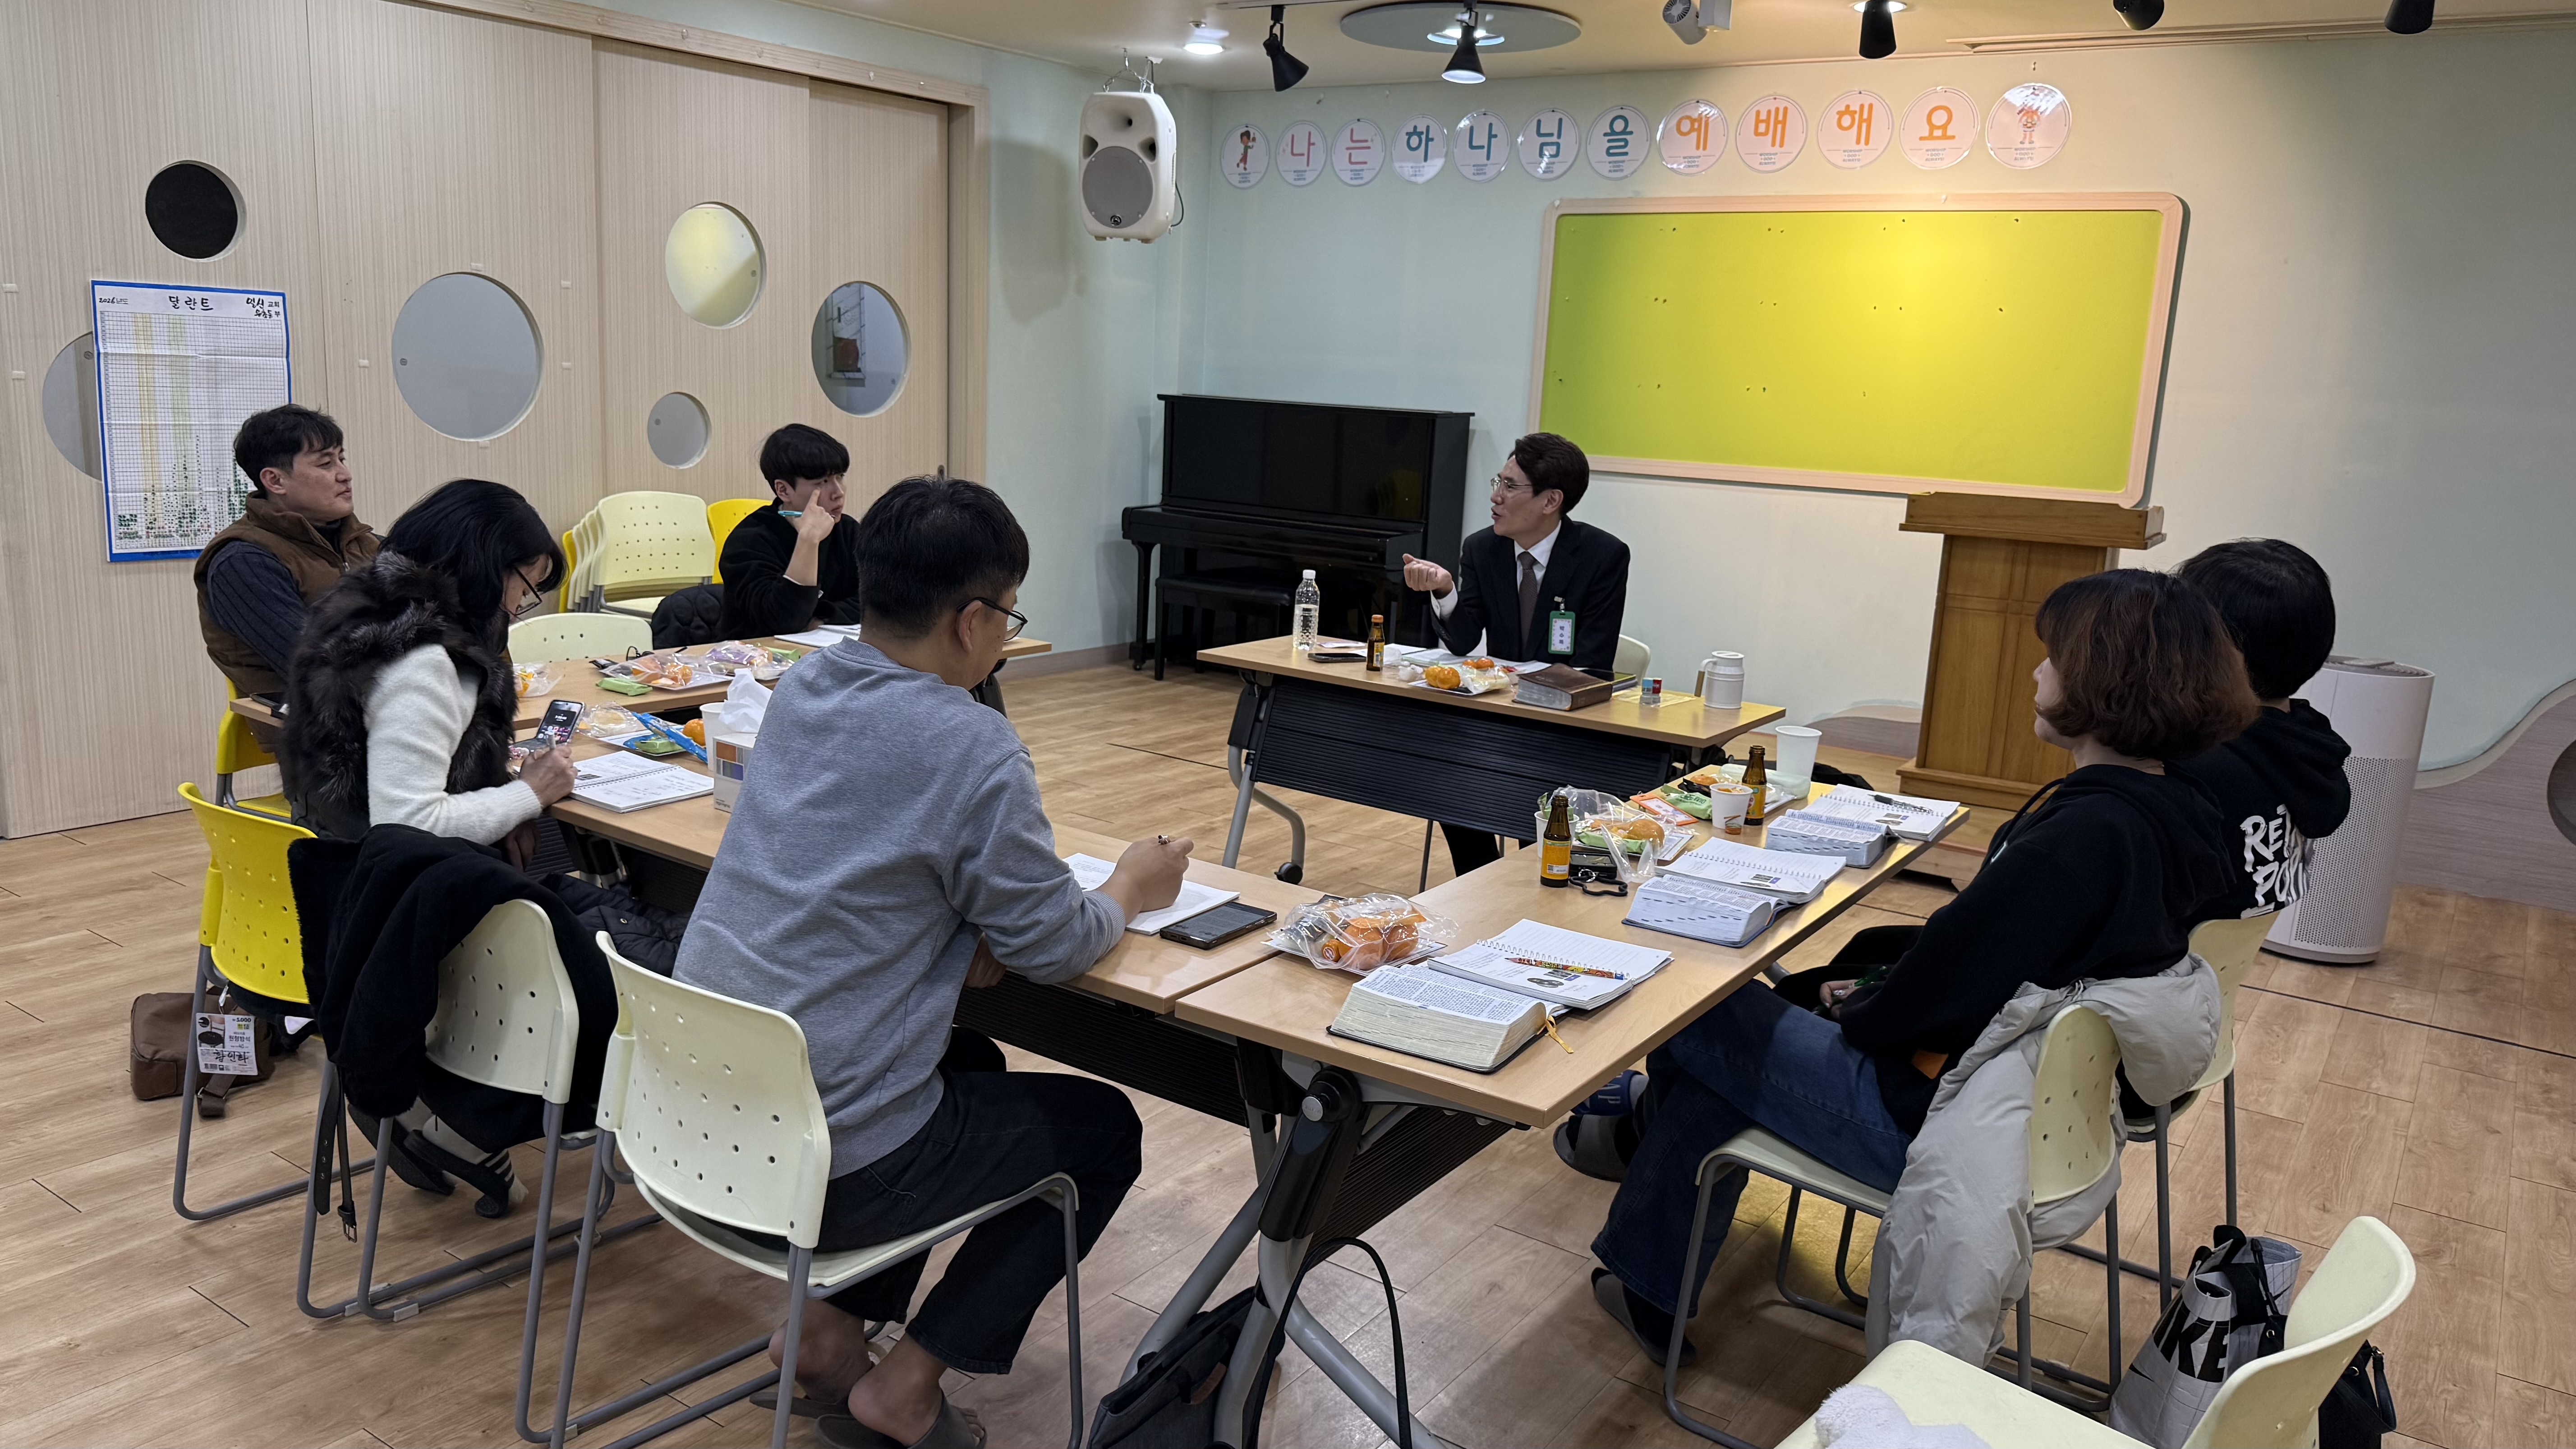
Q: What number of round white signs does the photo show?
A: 12